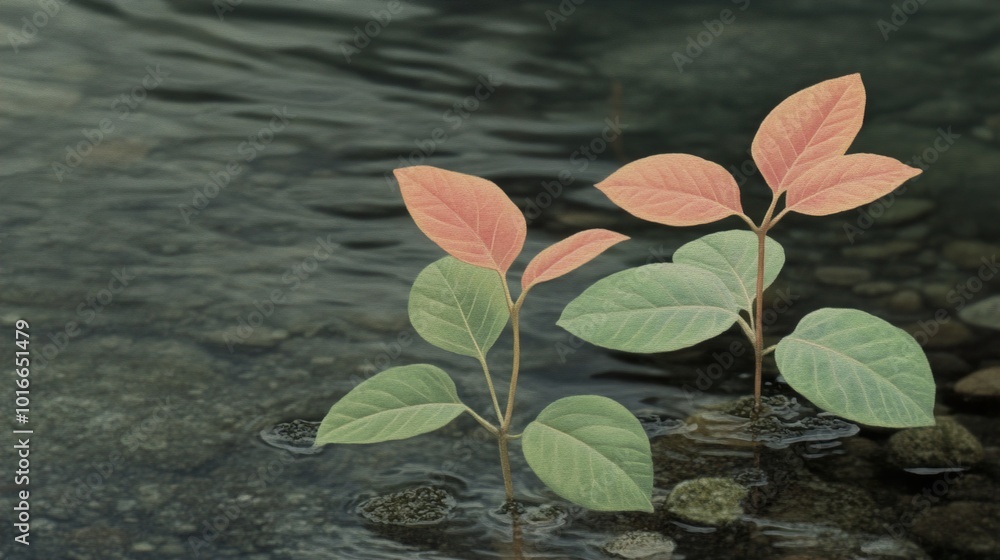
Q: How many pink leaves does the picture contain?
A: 5